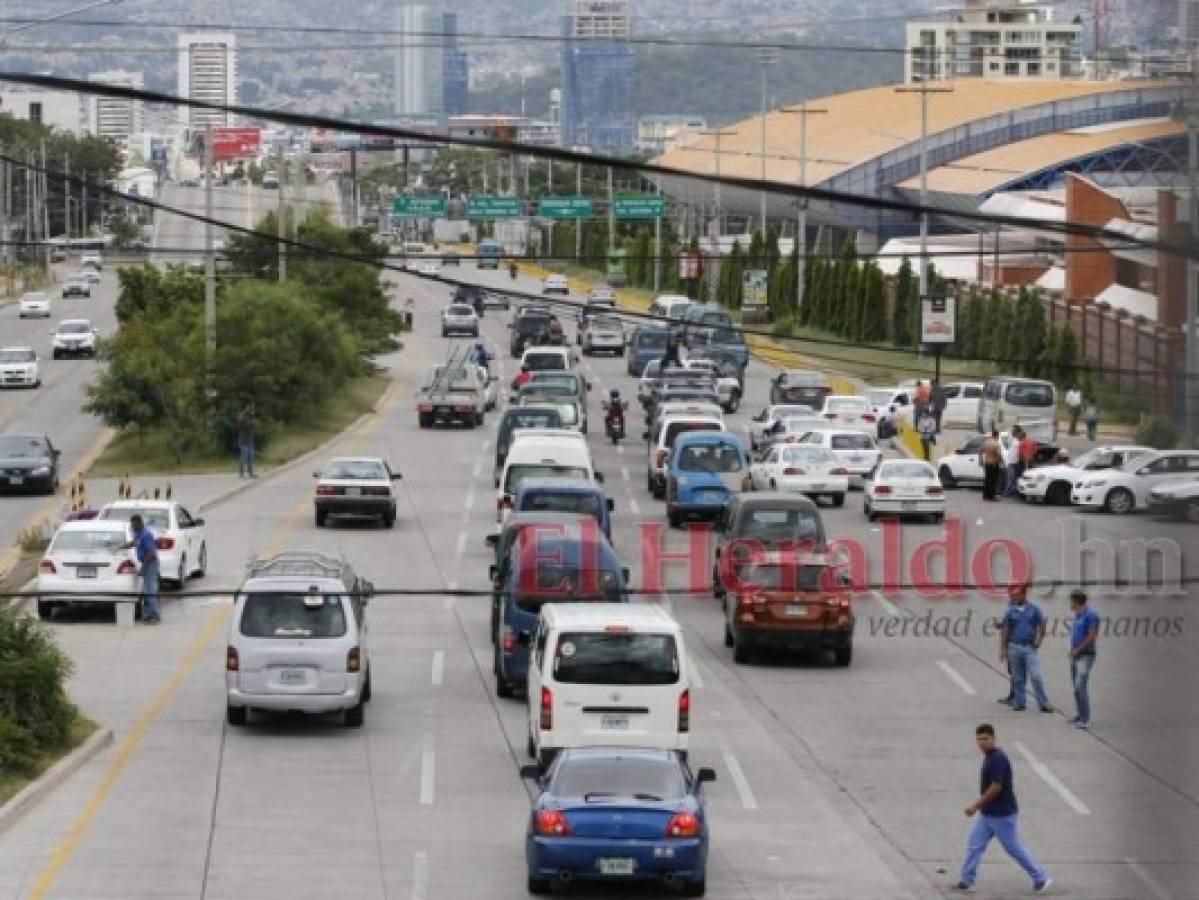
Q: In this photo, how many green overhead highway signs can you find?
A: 4